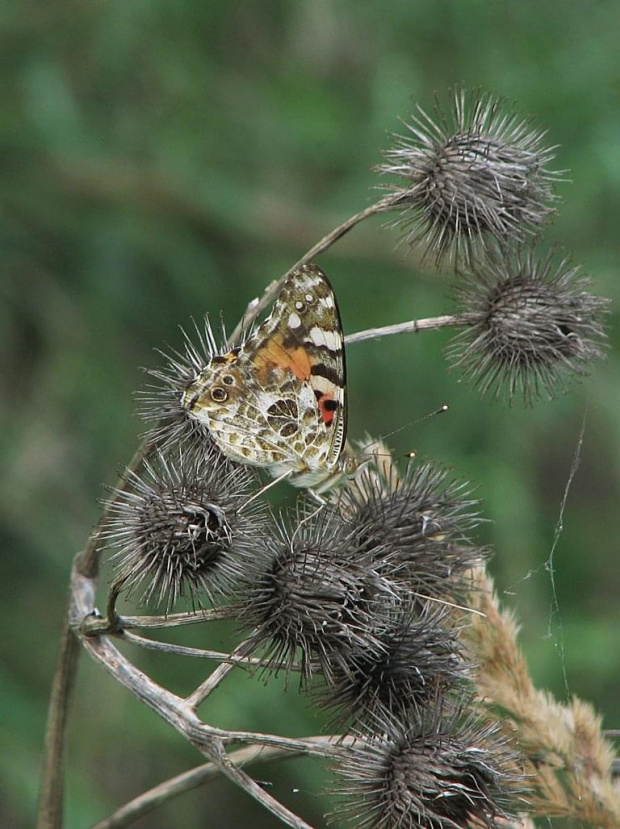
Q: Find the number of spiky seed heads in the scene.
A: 8